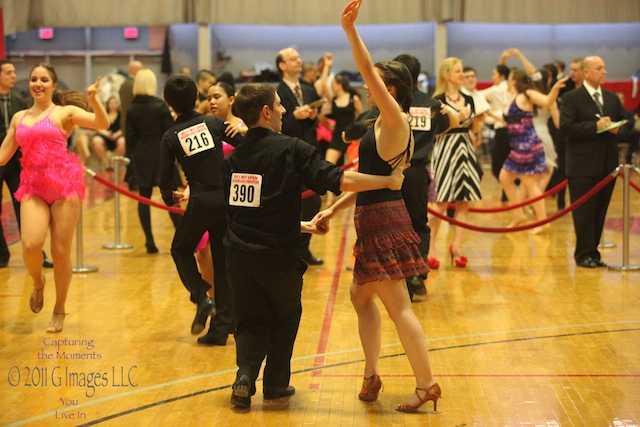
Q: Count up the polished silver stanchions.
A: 4